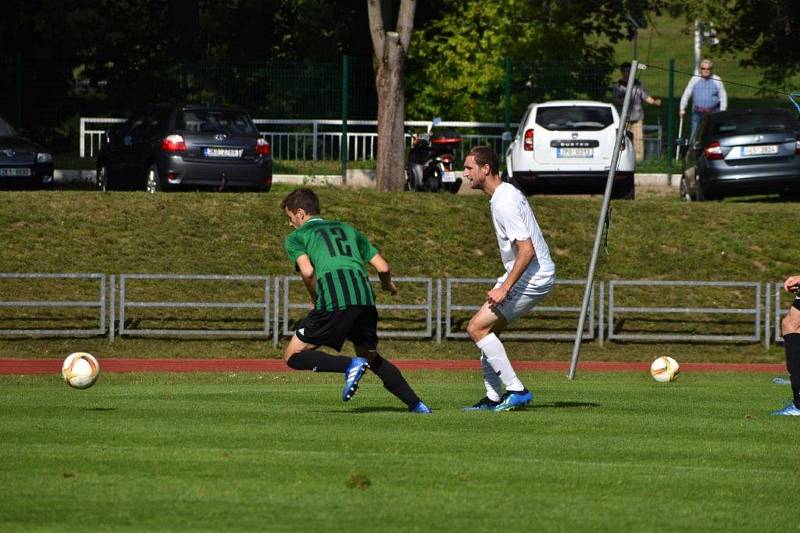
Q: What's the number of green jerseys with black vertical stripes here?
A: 1